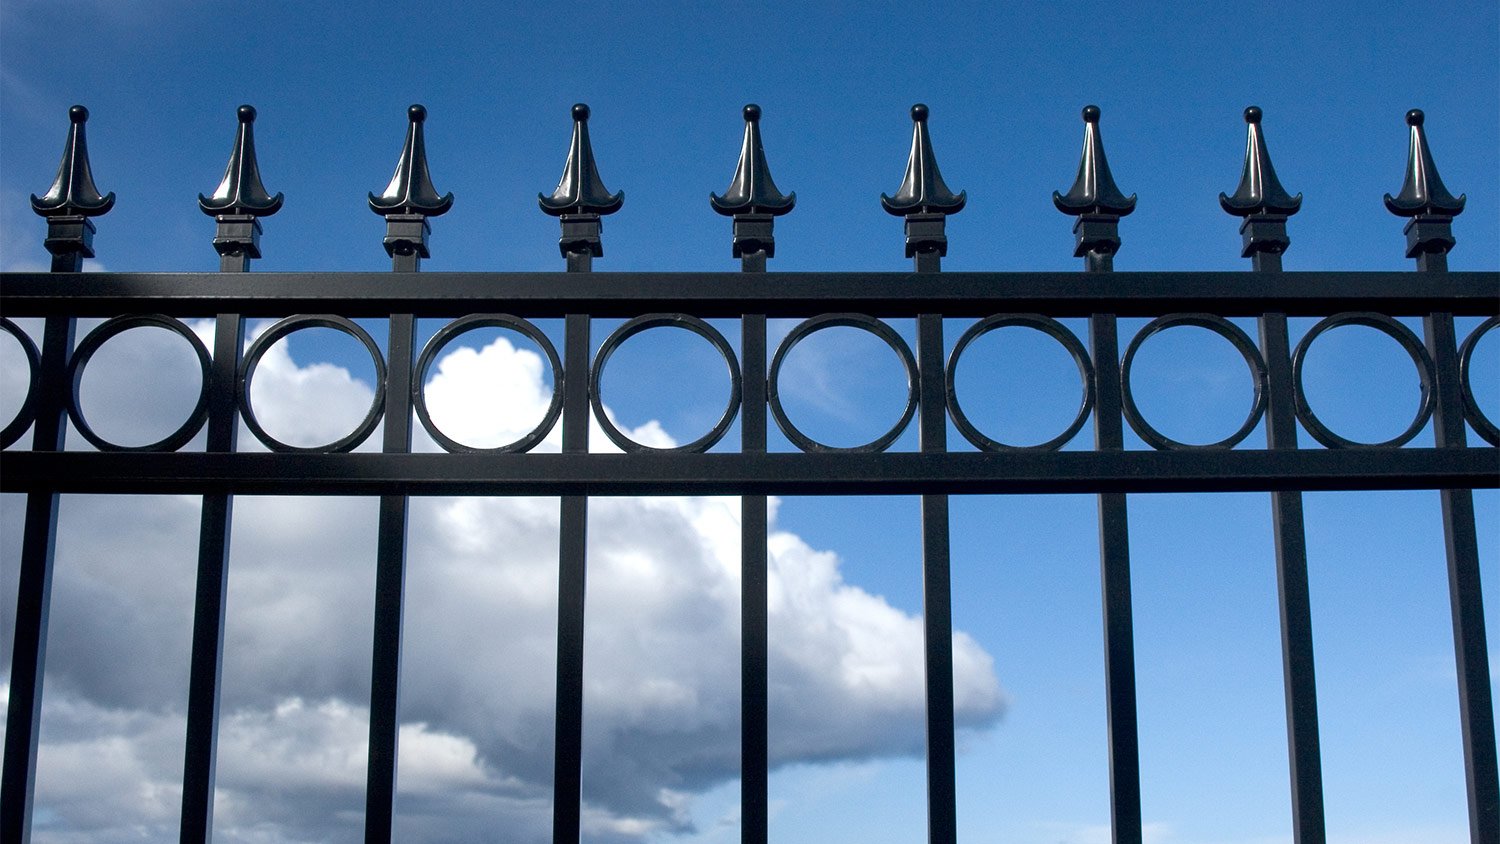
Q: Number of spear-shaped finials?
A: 9